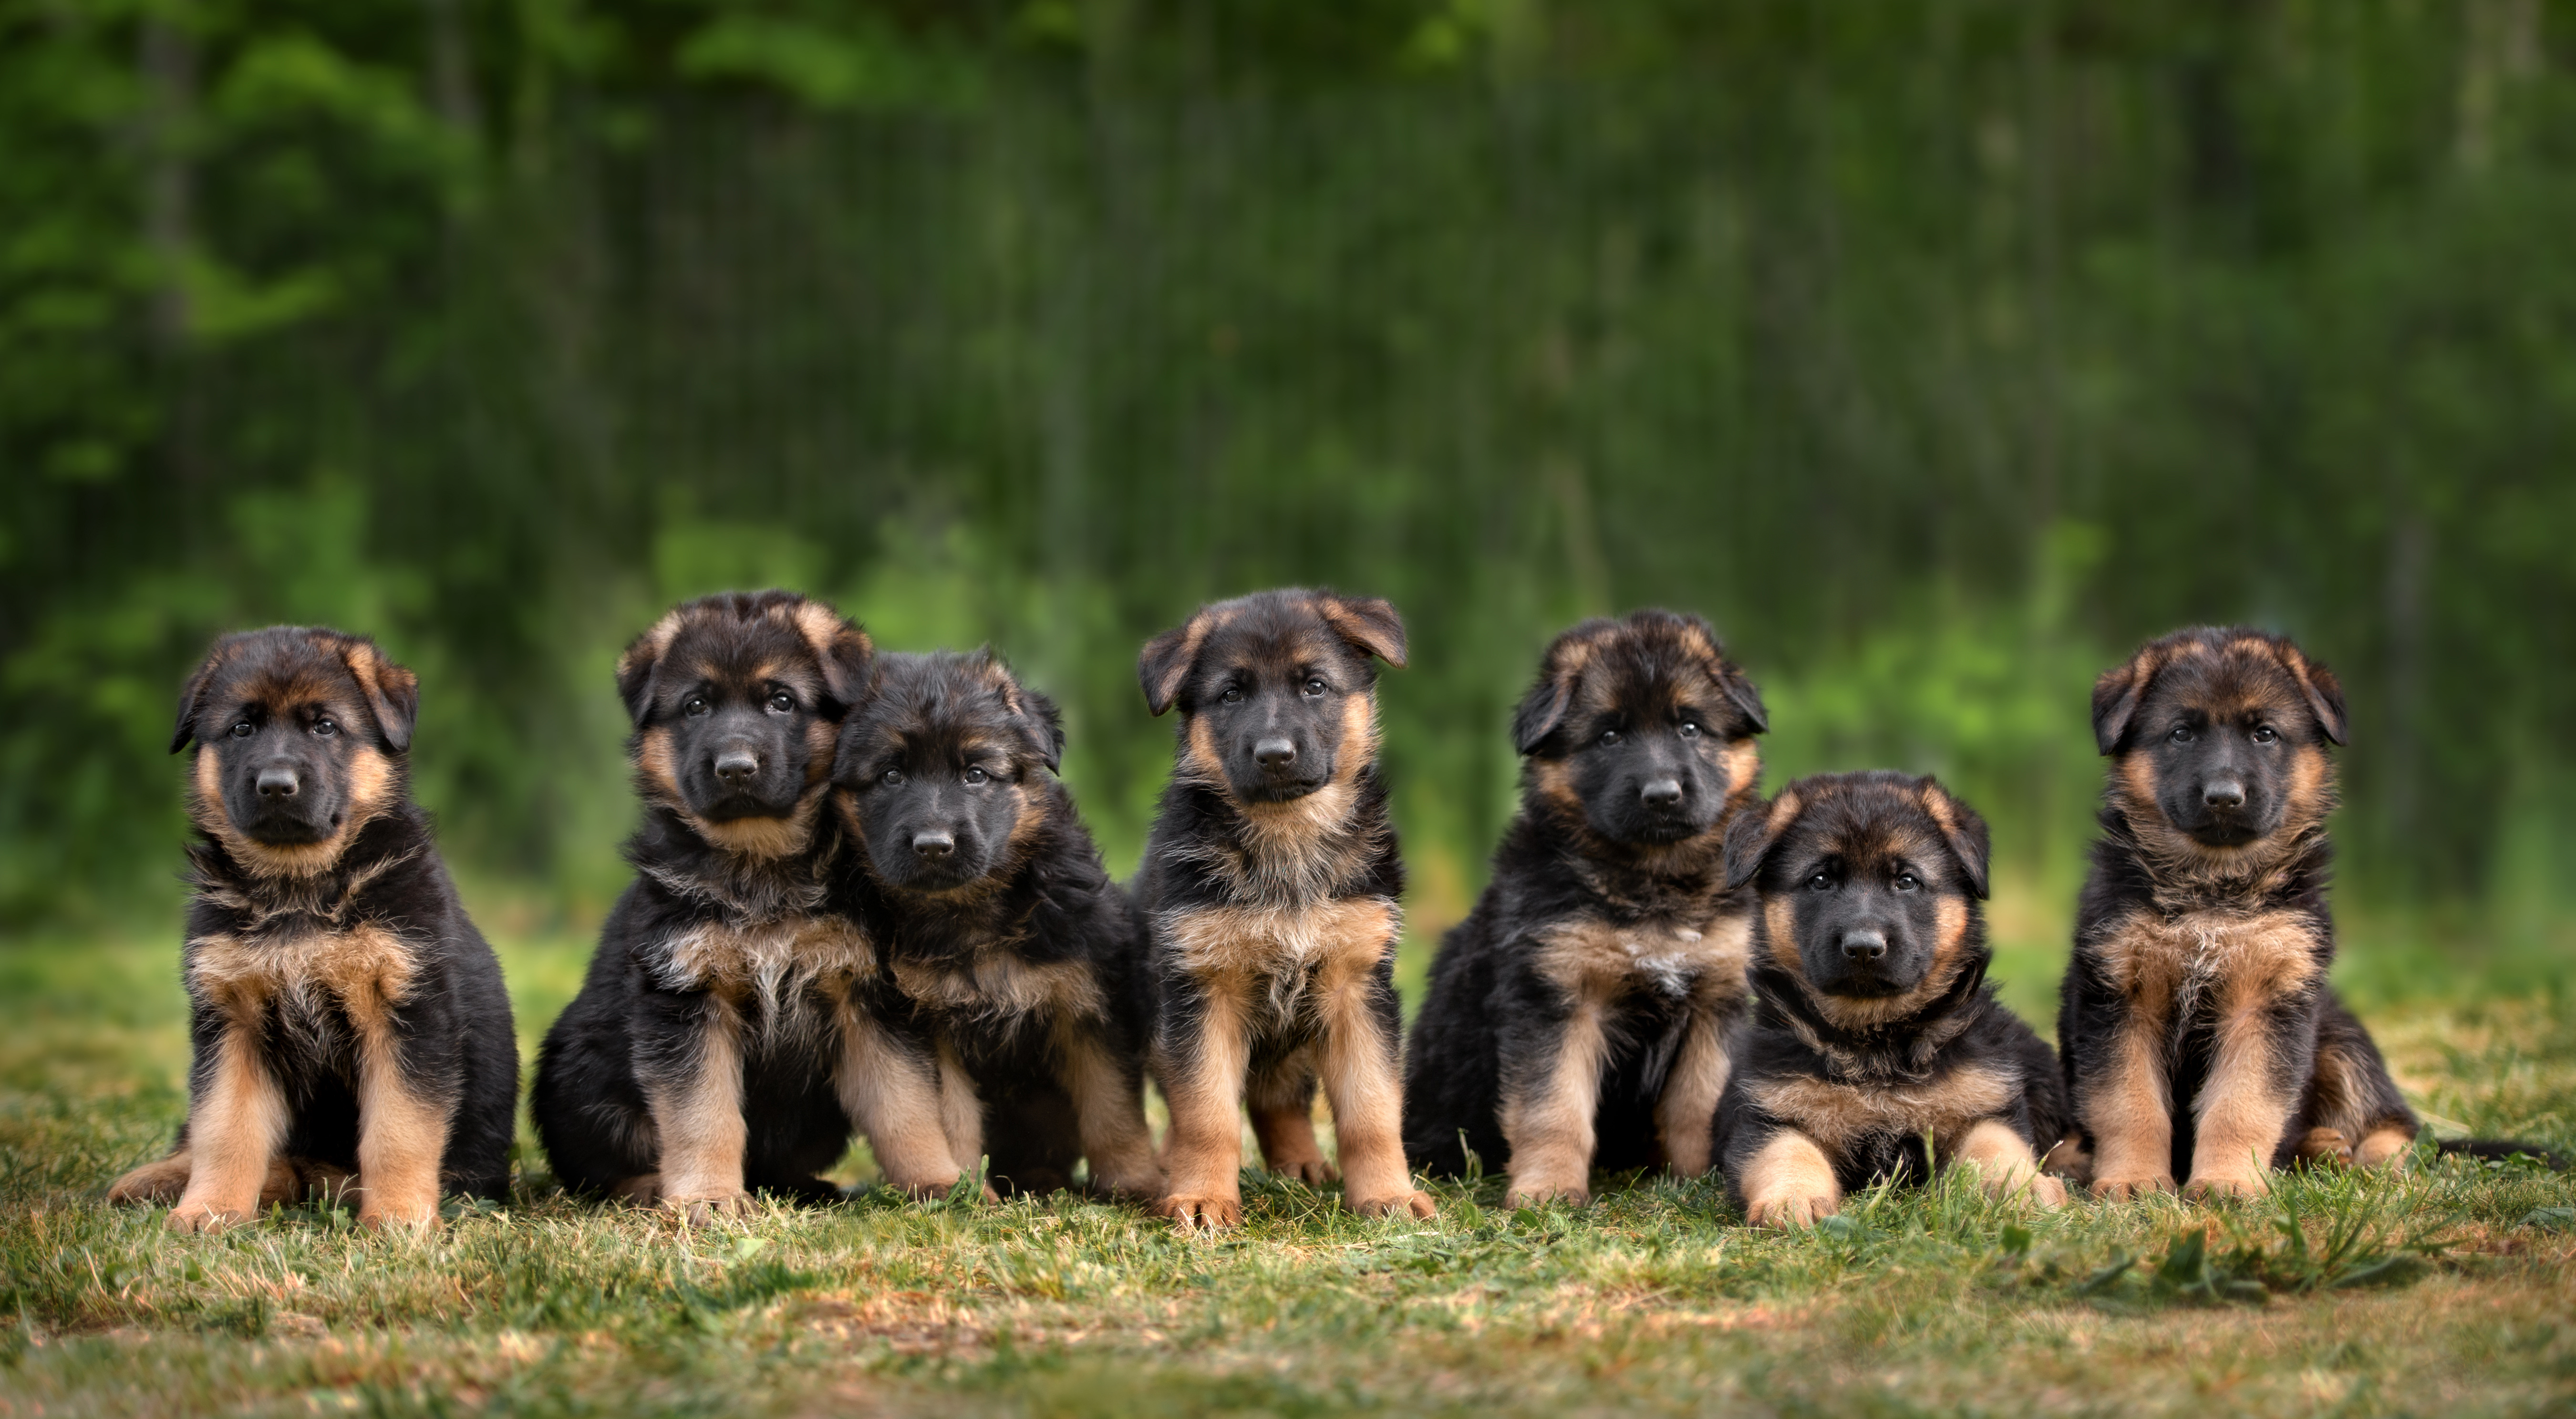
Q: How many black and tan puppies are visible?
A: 7